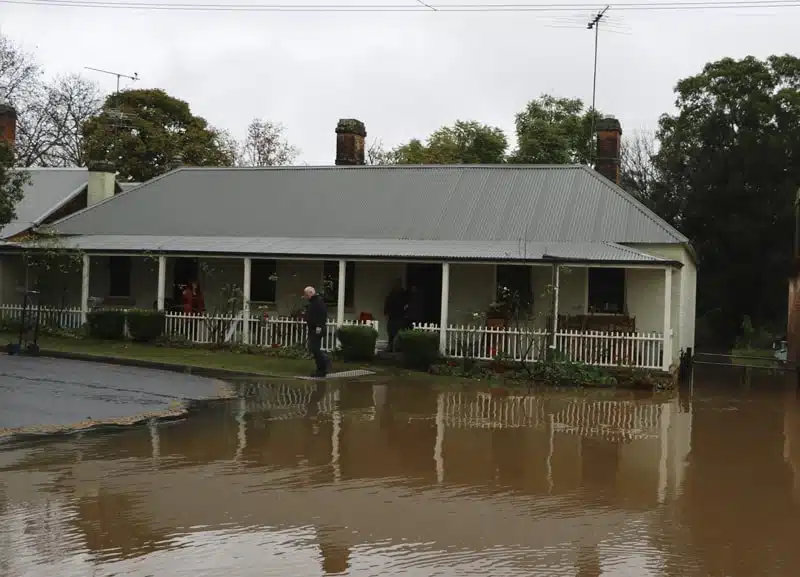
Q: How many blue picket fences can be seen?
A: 0